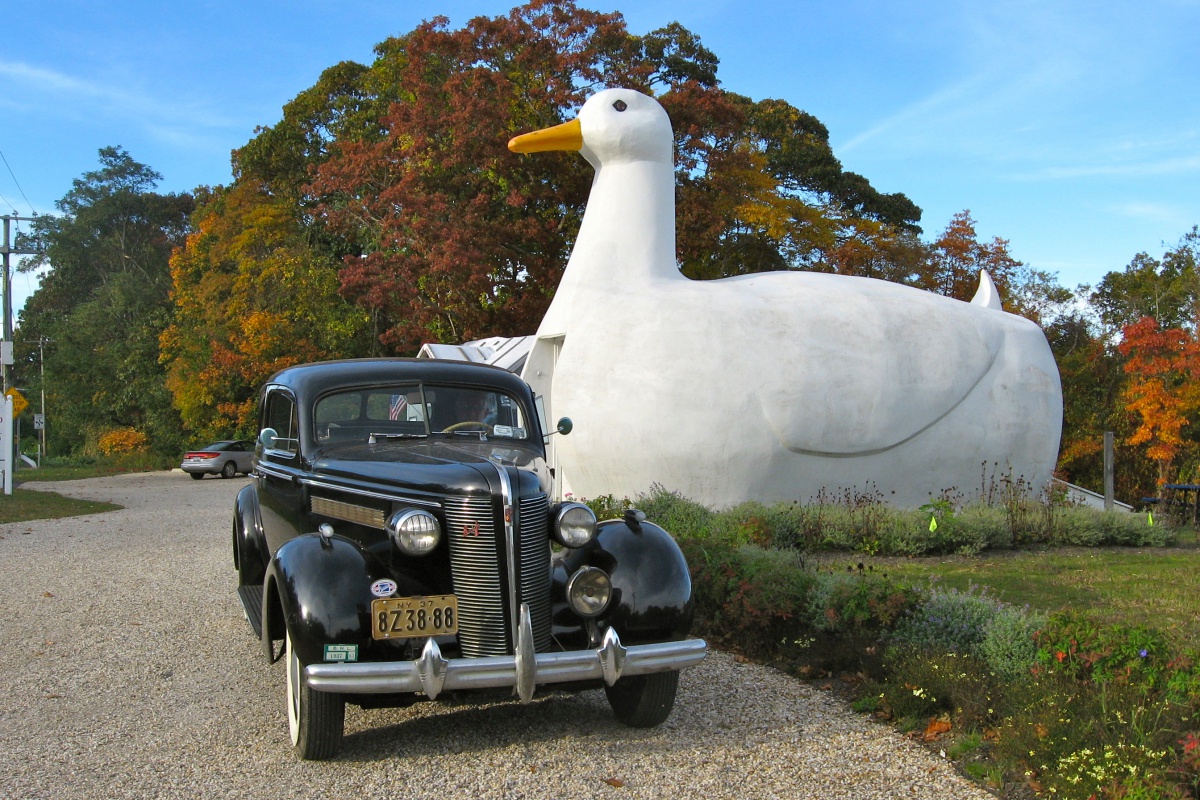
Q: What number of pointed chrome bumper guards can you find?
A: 3